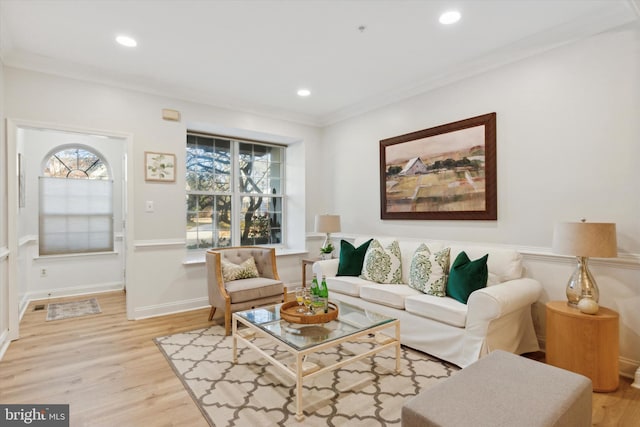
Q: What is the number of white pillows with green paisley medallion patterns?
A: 2